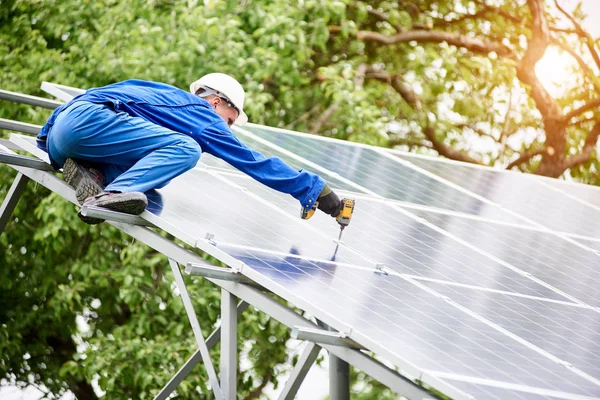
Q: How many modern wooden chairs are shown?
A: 0